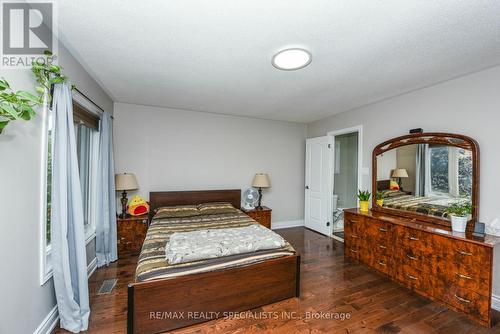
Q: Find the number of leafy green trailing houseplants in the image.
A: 1